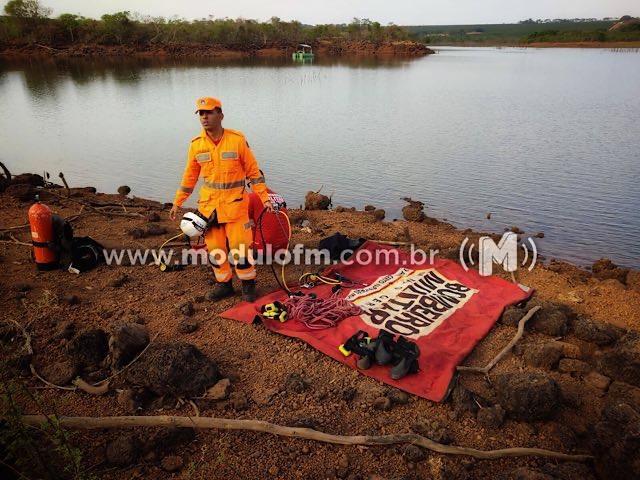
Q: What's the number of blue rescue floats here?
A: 0